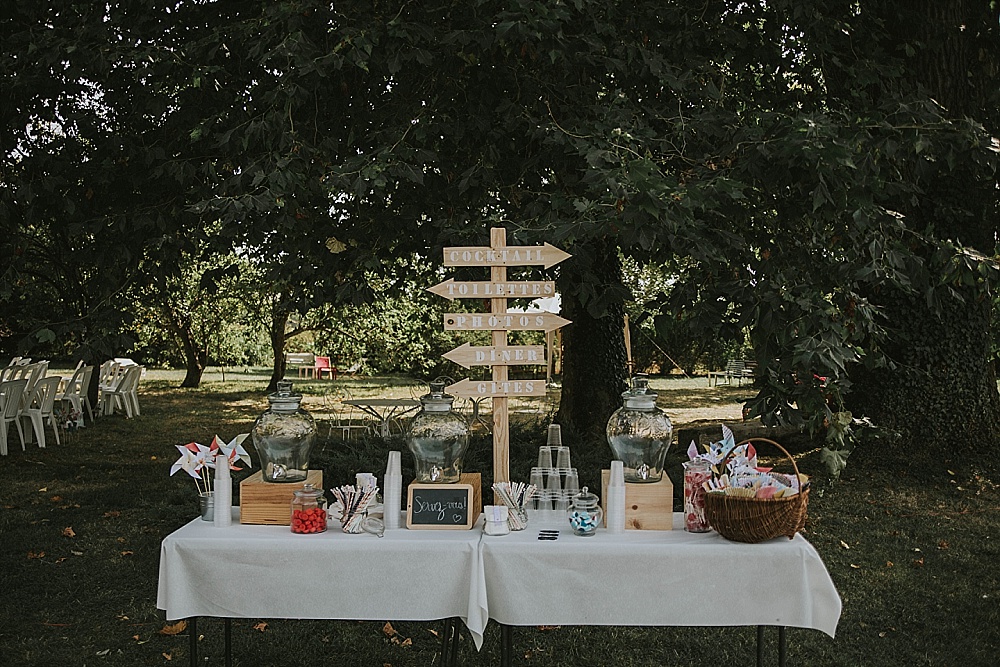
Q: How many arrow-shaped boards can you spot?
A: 5